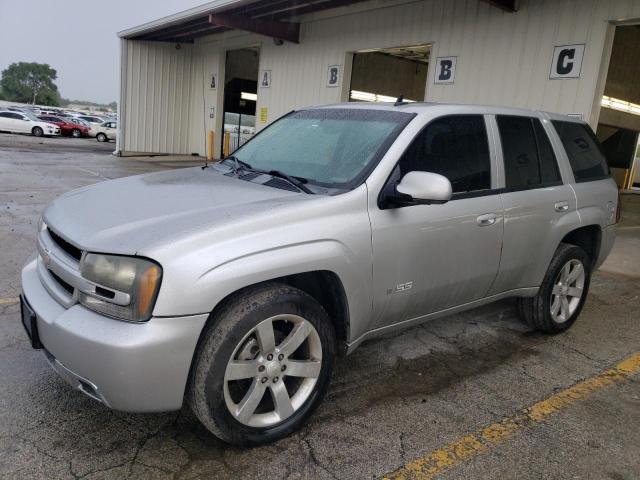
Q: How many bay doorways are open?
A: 3